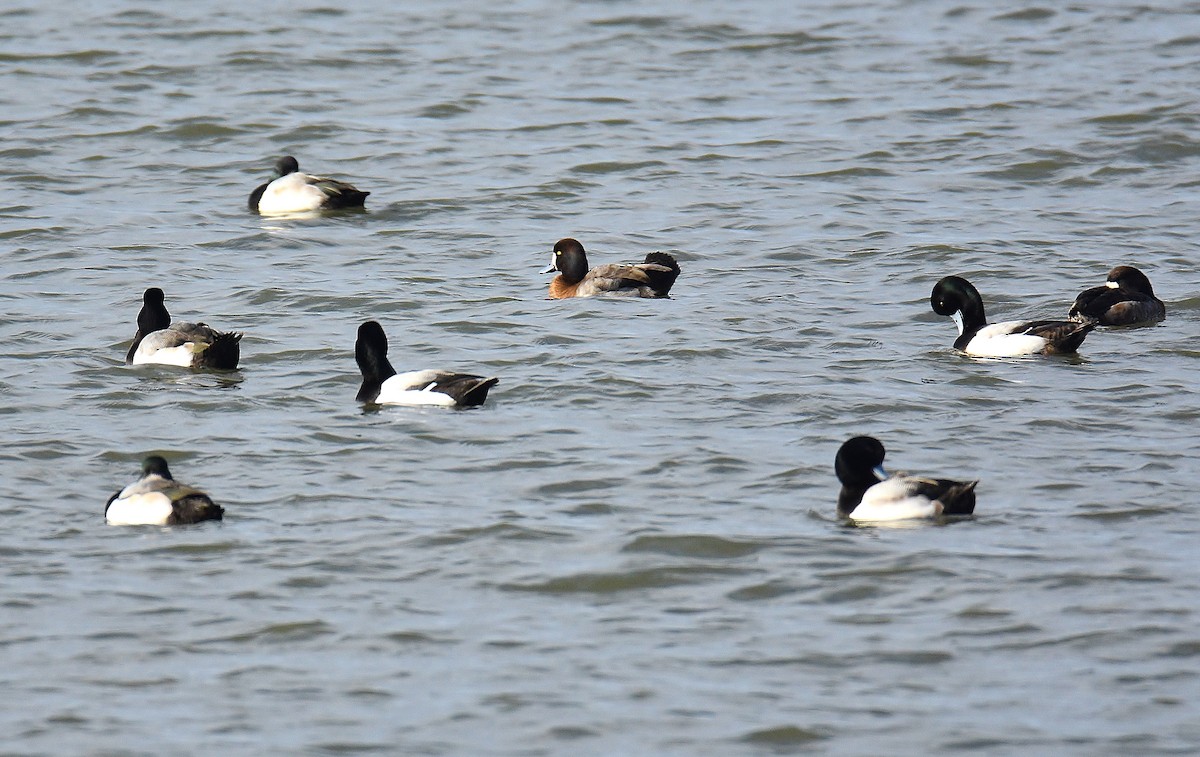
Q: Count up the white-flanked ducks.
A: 6